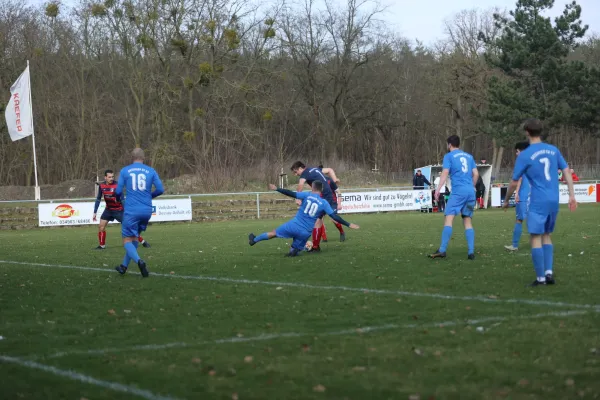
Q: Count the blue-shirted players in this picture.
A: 5